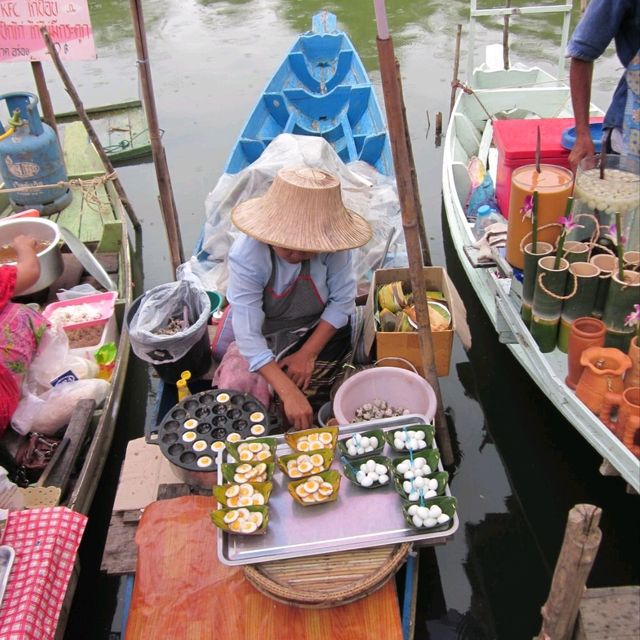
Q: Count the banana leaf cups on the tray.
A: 13